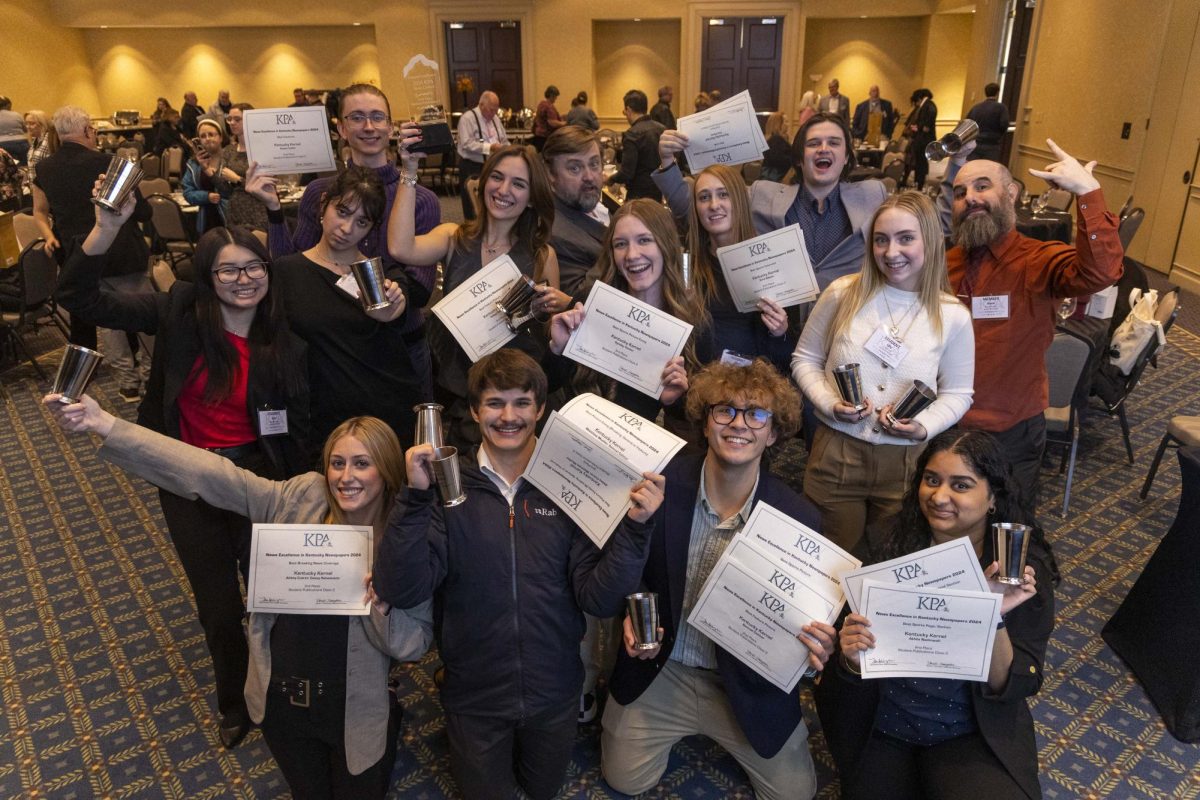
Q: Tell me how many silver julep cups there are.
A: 14